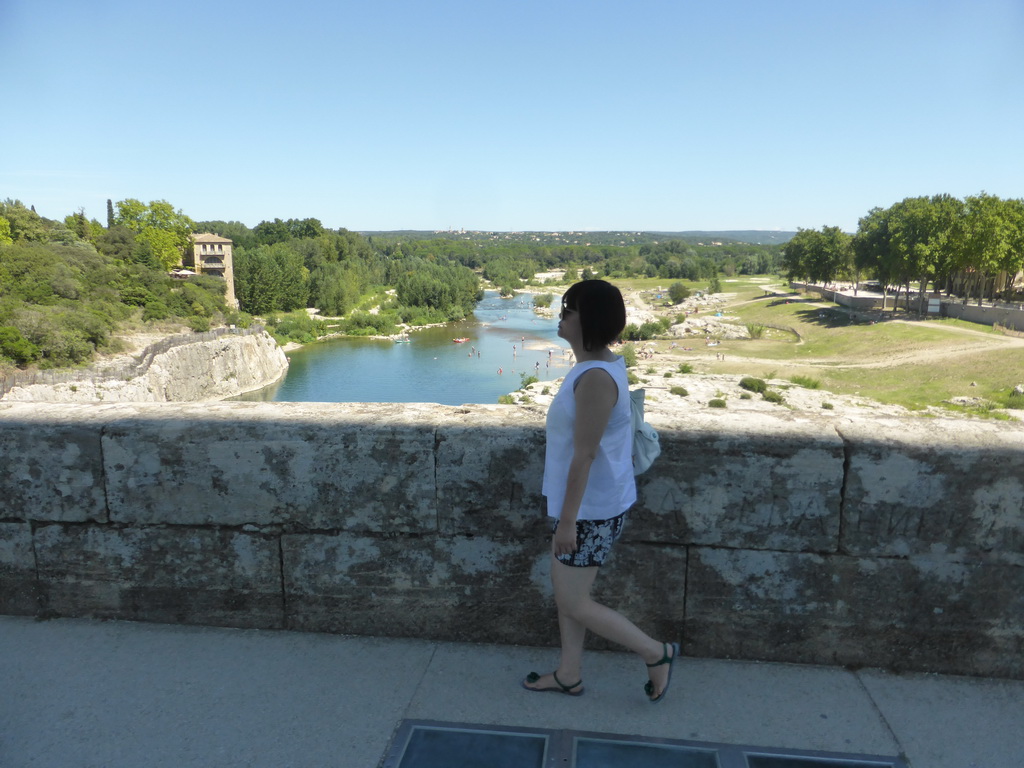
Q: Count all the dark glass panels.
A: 3